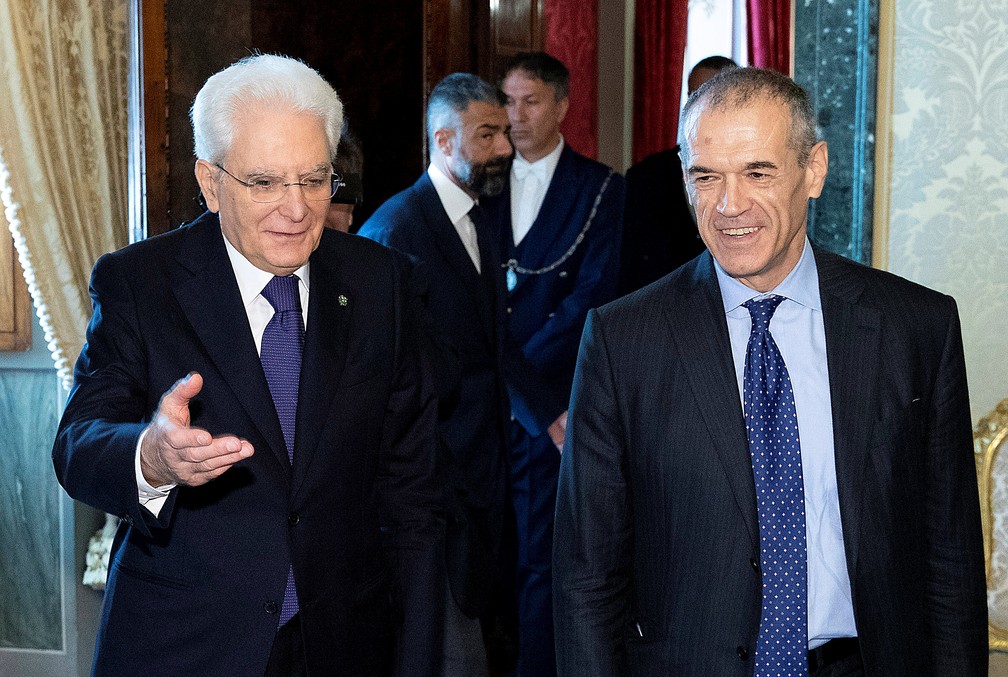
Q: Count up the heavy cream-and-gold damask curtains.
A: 1